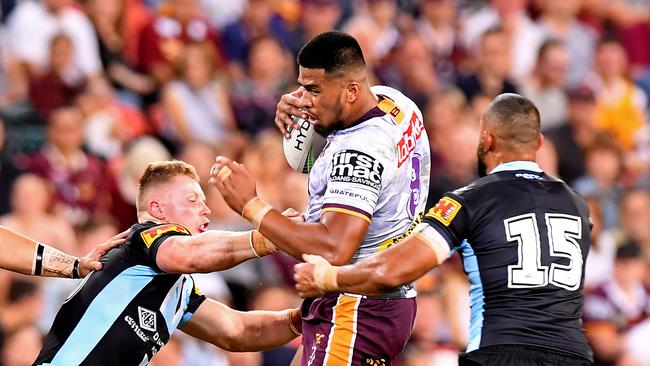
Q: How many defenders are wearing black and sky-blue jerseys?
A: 2